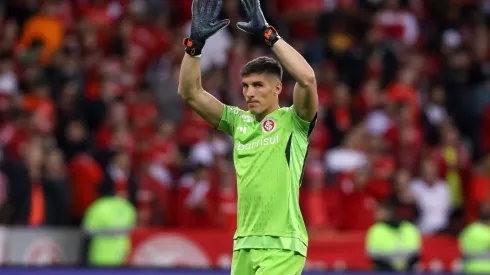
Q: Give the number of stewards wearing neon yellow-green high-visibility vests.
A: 3